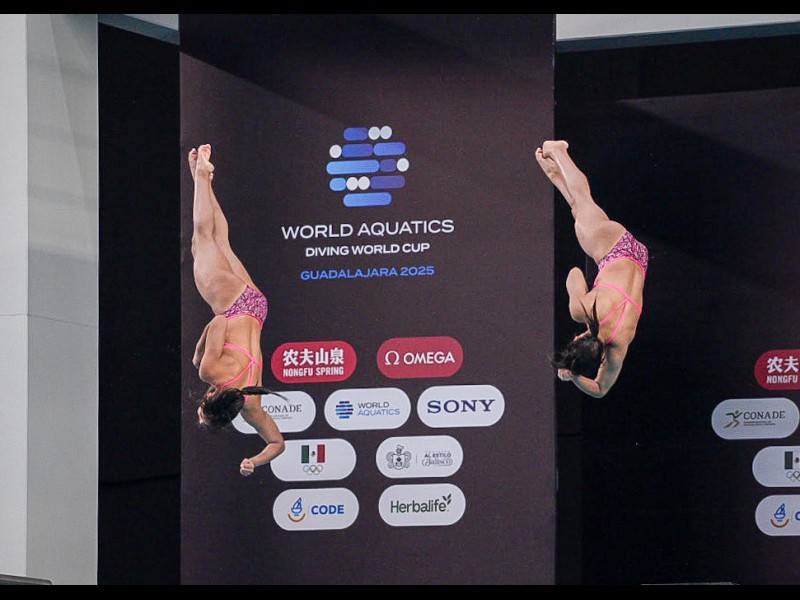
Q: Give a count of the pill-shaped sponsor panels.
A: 13